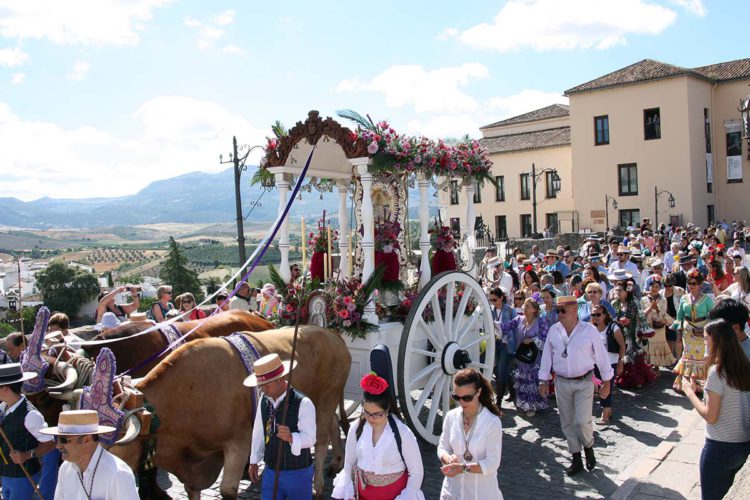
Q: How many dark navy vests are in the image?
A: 2